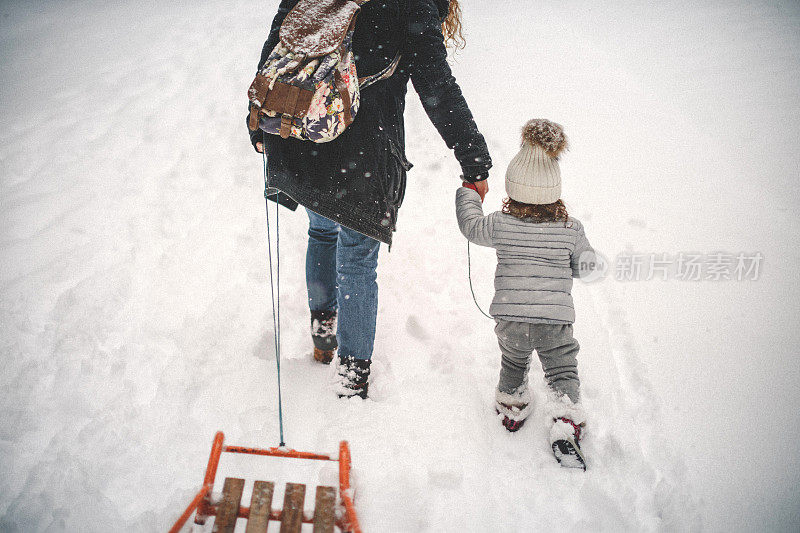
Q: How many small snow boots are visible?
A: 2